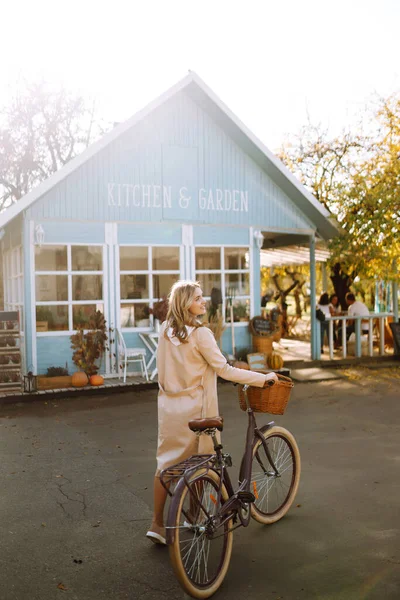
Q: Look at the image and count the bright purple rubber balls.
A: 0